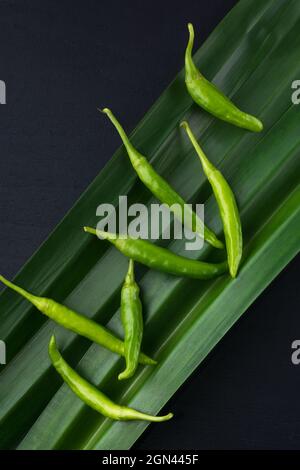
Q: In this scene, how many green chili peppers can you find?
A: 7